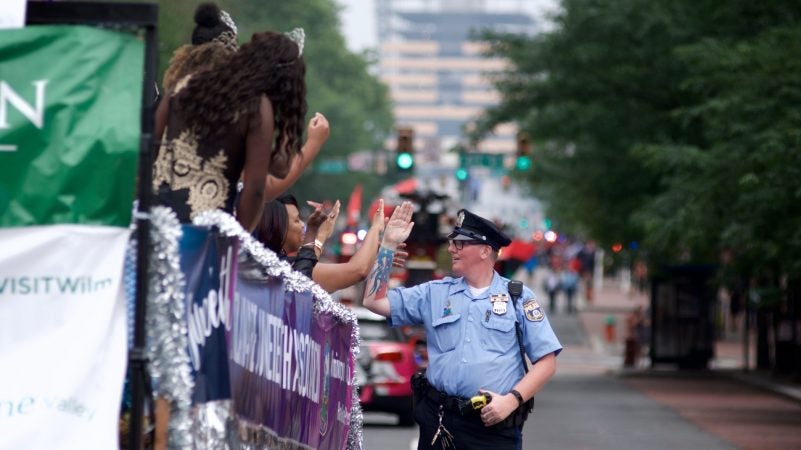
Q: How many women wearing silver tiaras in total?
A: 2